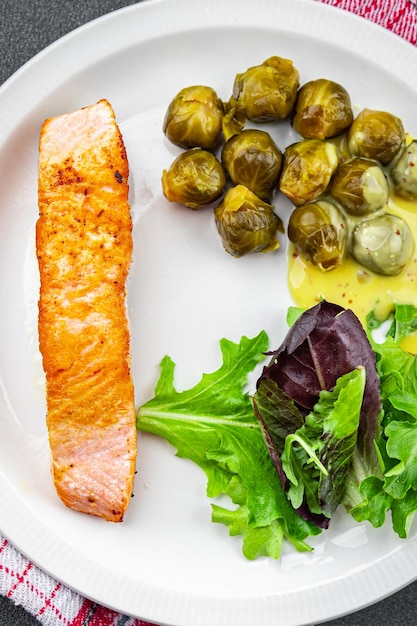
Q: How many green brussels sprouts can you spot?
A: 12